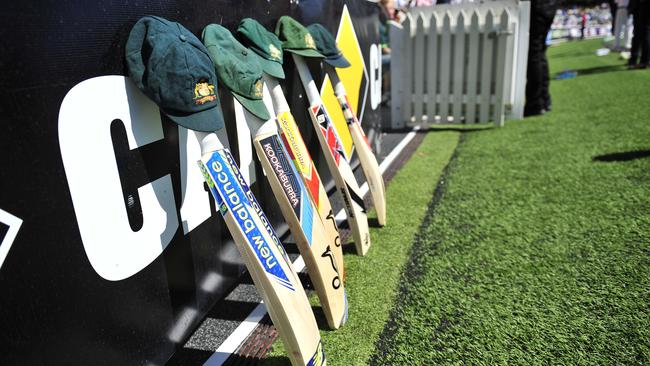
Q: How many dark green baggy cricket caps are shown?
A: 5